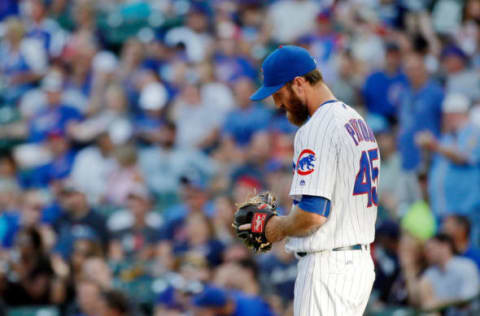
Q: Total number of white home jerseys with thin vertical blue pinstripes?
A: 1